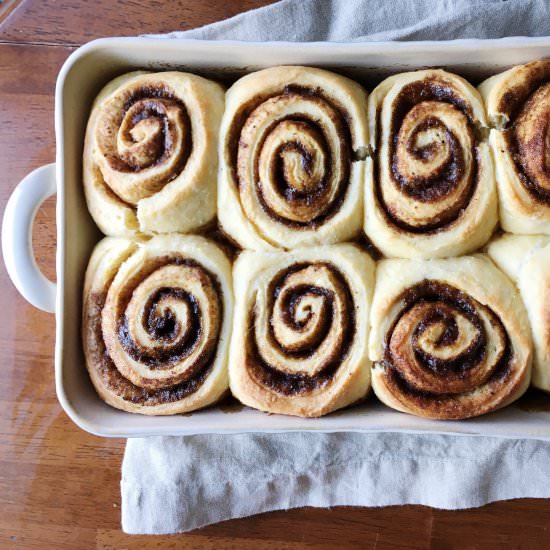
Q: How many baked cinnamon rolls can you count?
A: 8